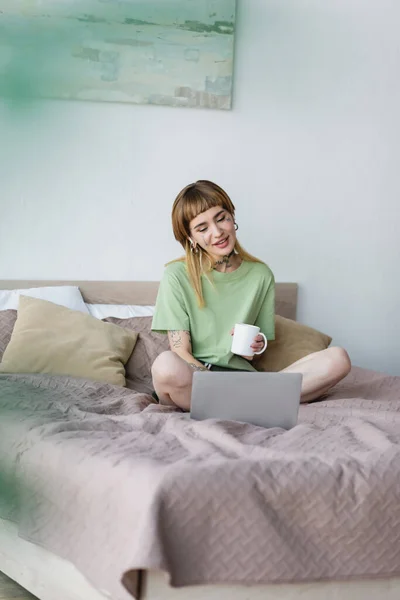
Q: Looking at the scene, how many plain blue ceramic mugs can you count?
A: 0